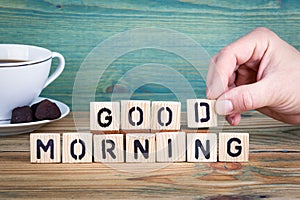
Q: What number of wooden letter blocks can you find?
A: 11